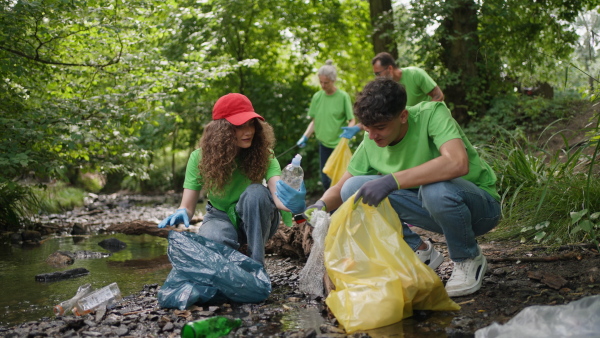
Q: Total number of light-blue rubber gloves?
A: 4